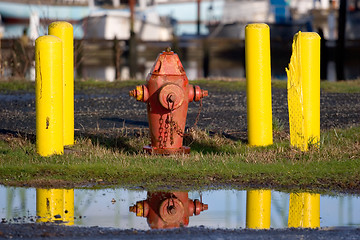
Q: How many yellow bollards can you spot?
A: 4